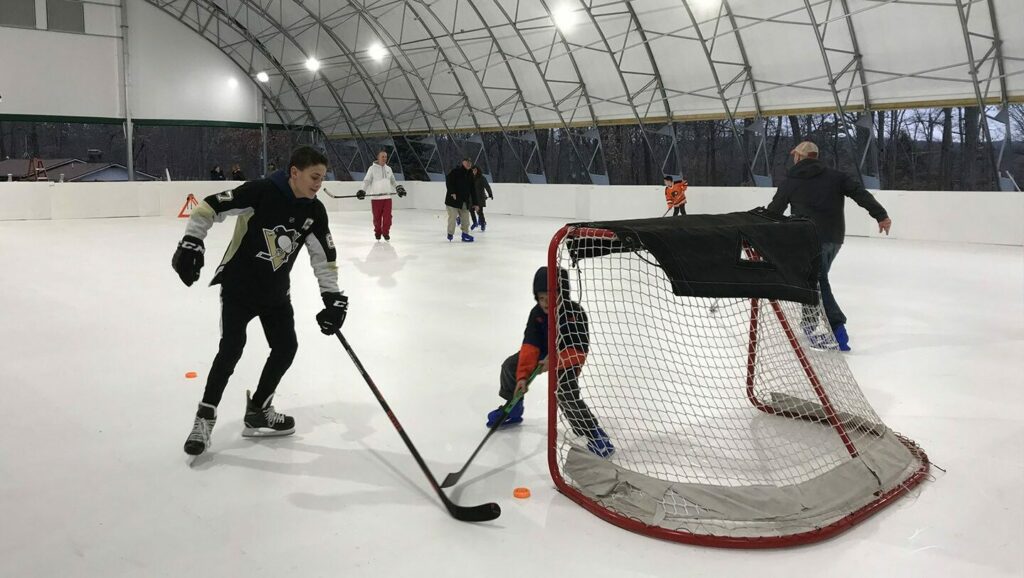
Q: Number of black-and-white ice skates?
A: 2